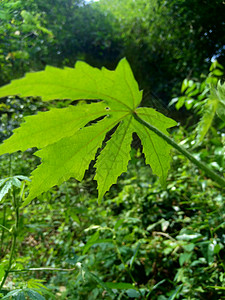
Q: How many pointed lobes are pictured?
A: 7